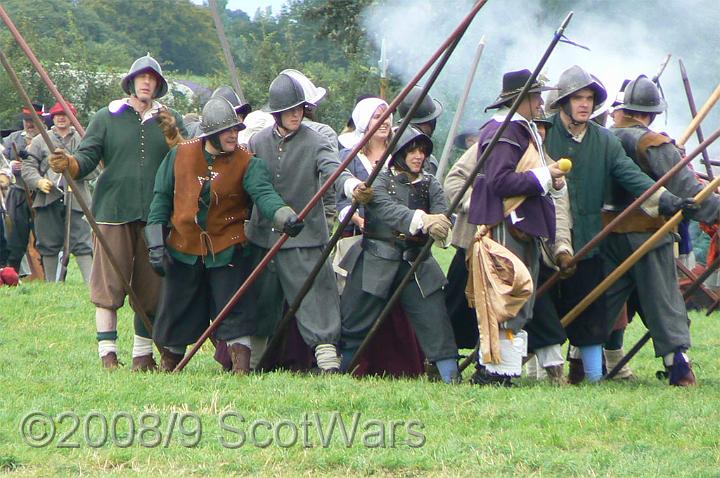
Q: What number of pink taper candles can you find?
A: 0